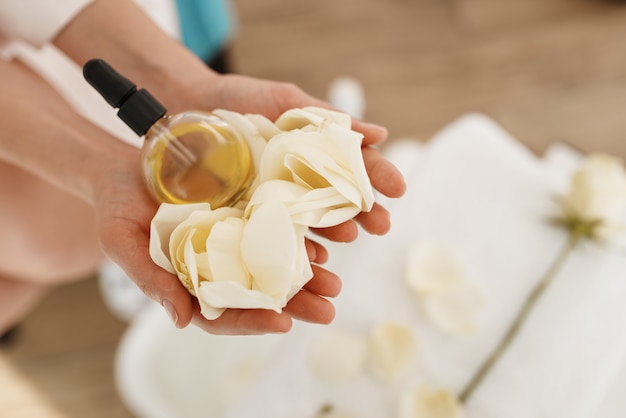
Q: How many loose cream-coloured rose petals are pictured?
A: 5